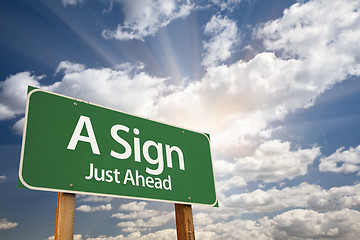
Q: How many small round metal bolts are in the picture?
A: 4